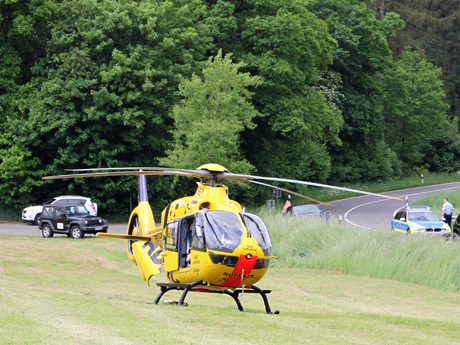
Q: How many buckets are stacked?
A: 0